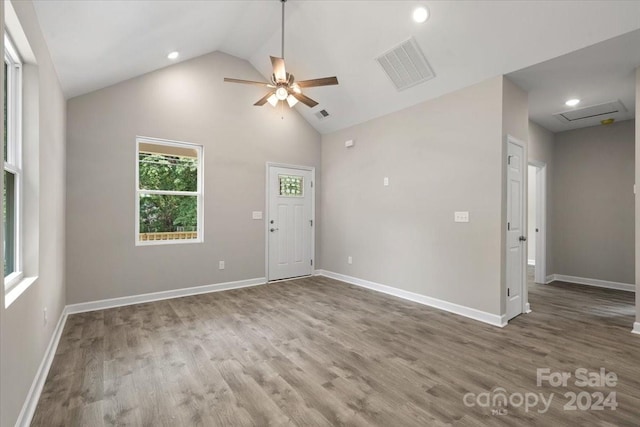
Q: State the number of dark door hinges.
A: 6